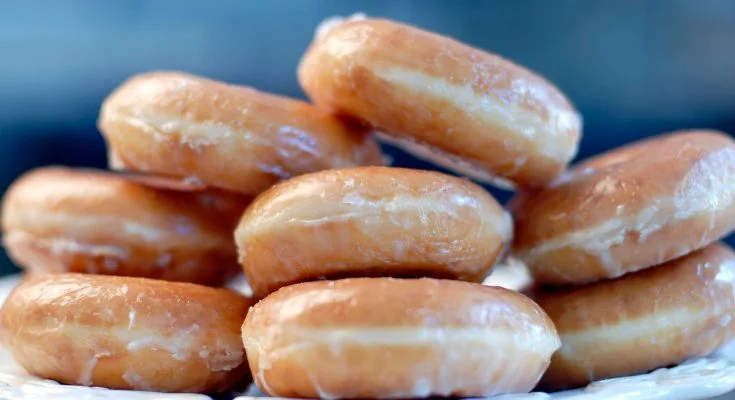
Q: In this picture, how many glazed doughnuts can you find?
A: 8